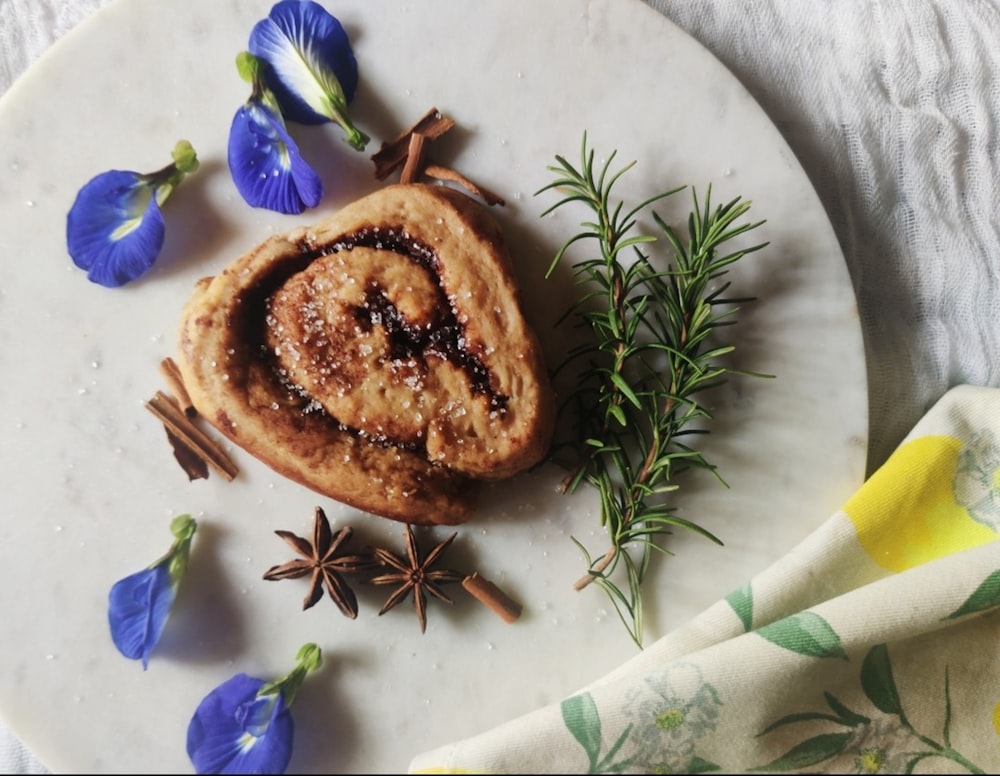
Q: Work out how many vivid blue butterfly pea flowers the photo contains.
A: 5